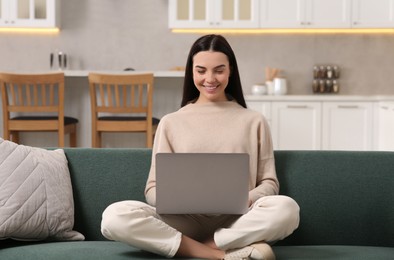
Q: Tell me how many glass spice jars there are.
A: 8